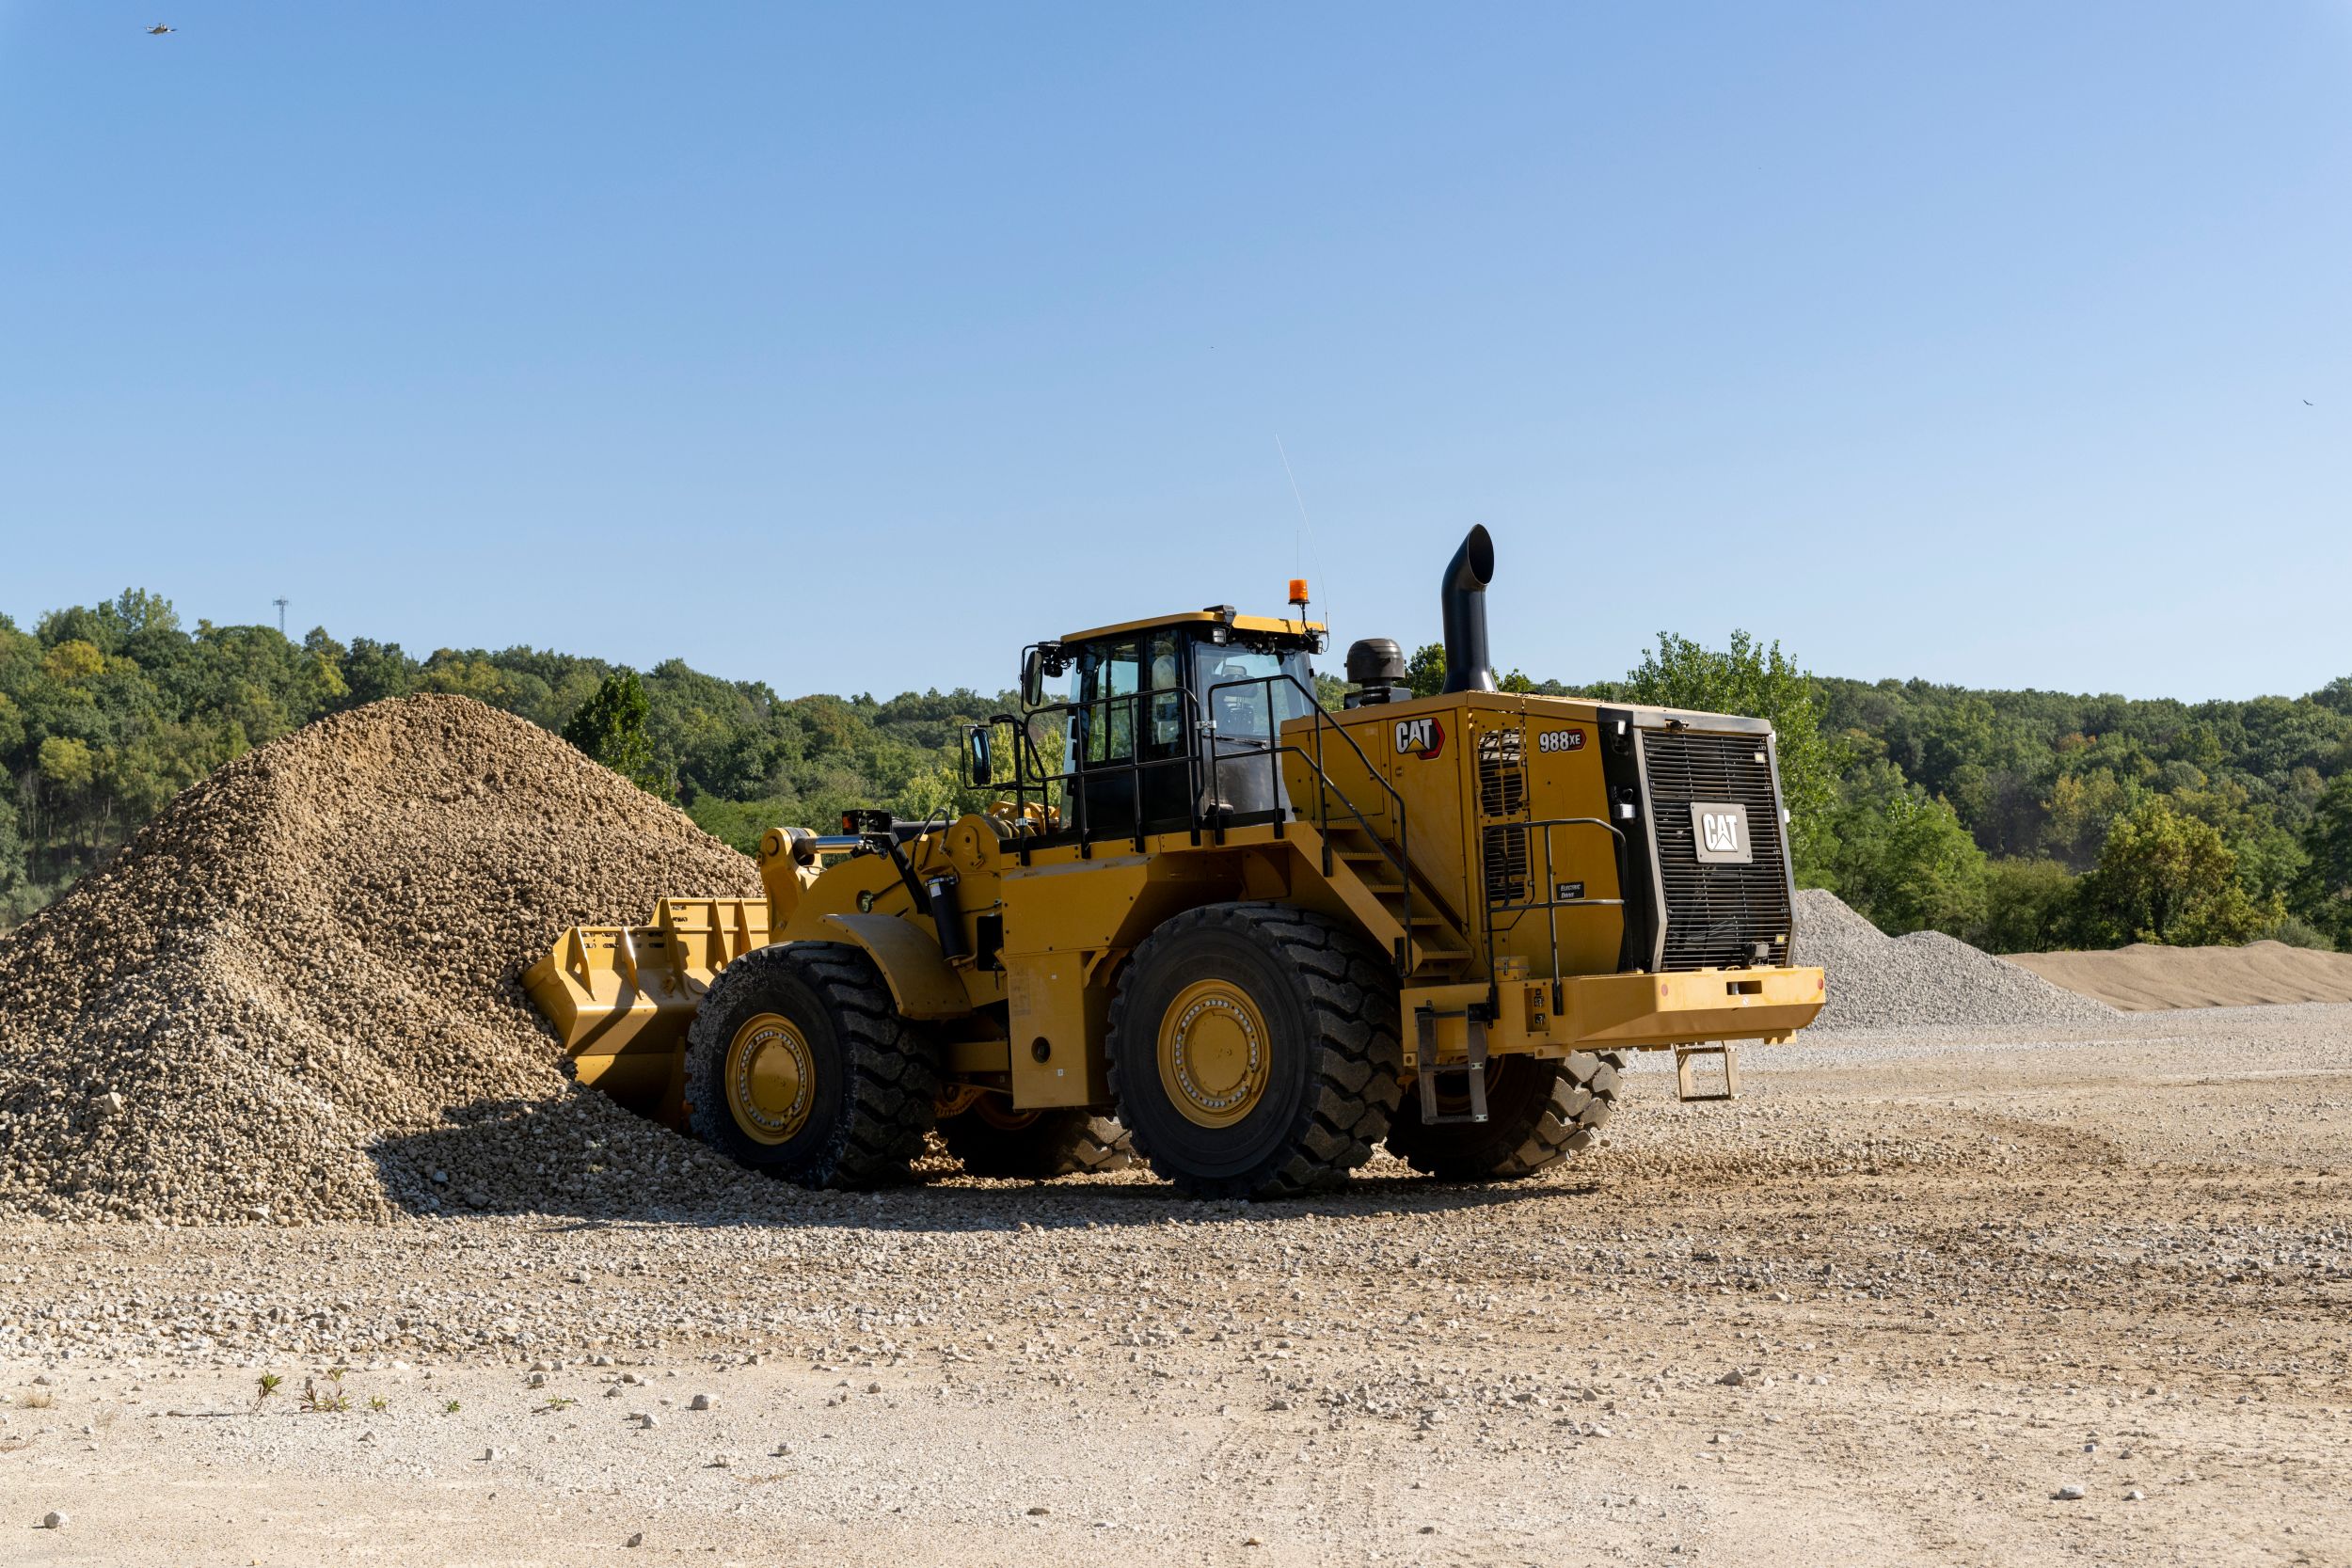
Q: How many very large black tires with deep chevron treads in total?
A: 4